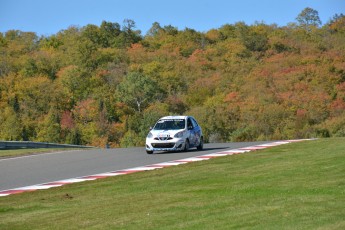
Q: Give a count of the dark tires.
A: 3